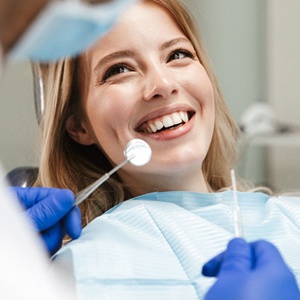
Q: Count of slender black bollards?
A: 0